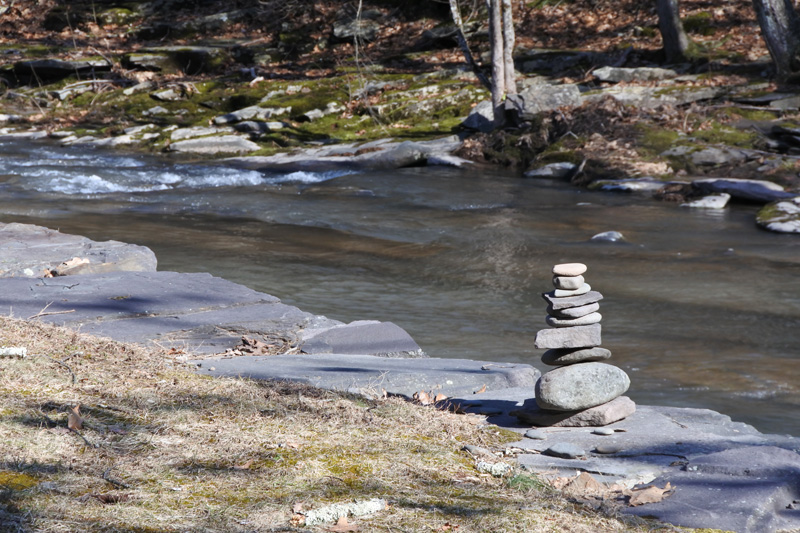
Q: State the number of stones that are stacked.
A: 10